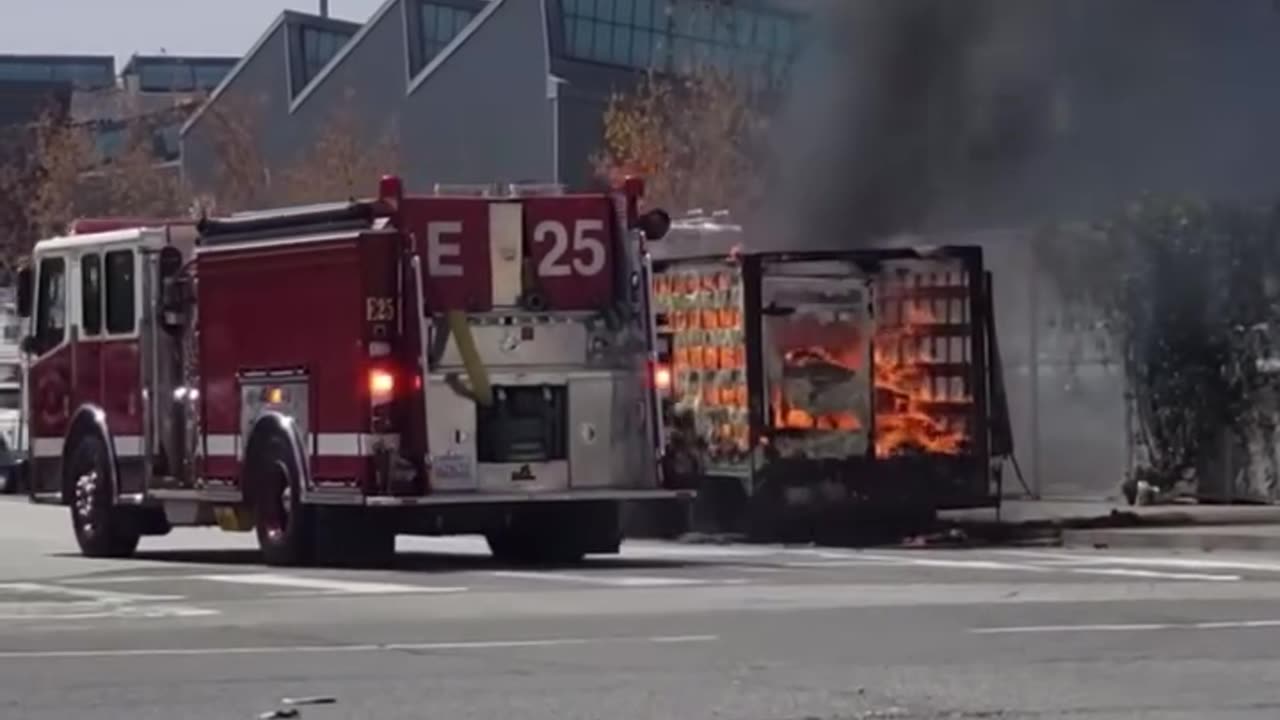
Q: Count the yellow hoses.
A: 1